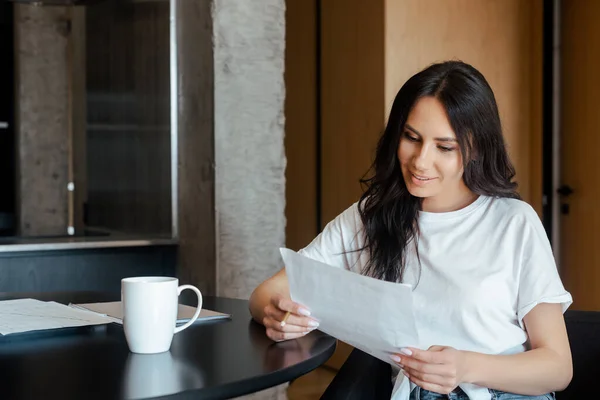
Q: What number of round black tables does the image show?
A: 1